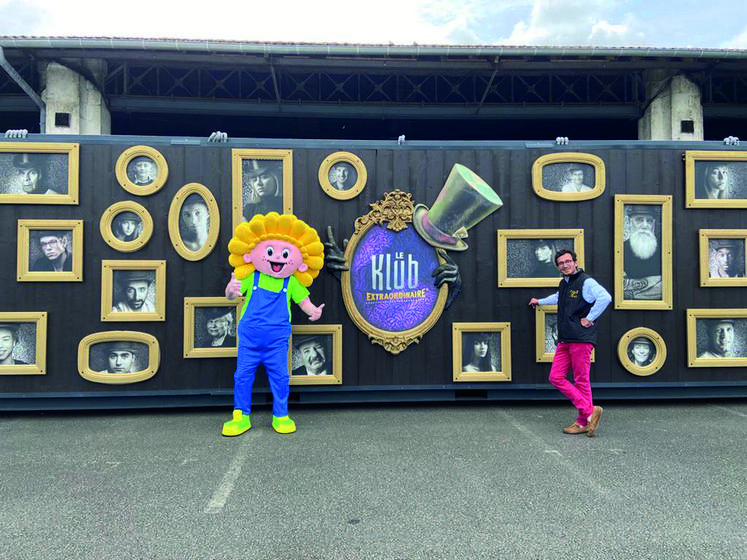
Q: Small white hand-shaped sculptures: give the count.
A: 5